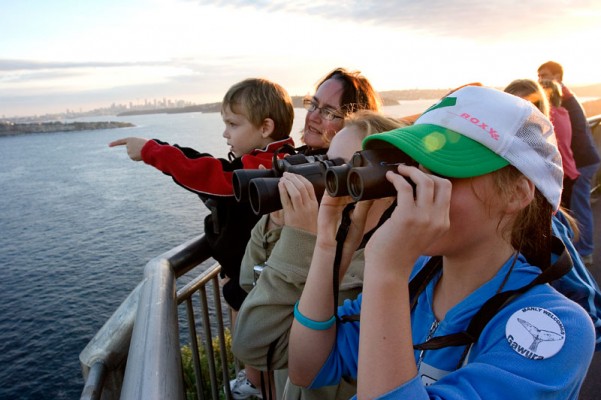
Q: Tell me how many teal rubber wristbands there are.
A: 1